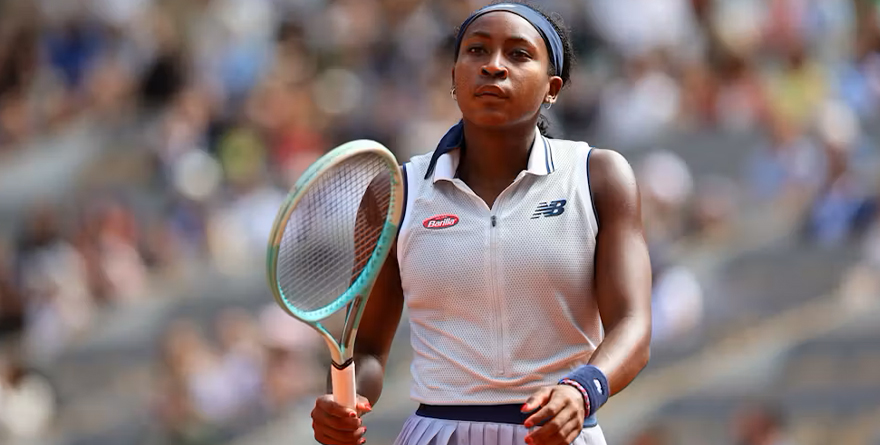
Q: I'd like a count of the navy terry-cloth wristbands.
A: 1